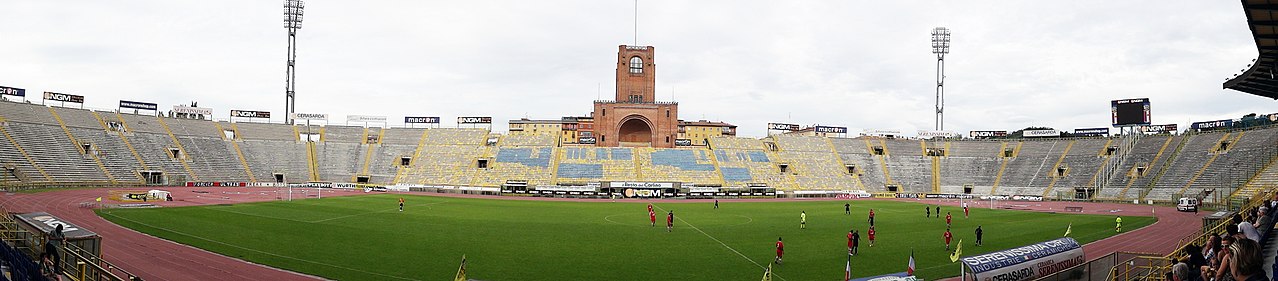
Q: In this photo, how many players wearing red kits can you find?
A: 10